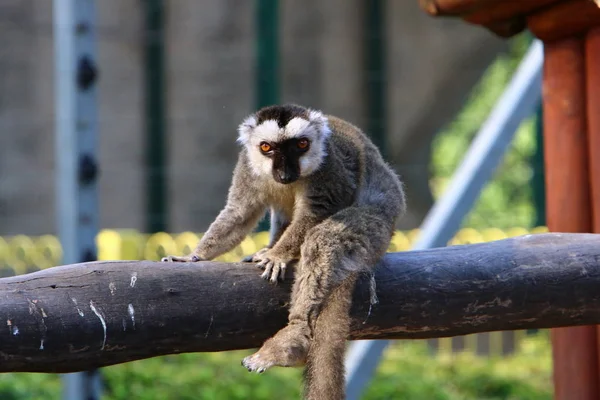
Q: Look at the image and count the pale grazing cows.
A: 0